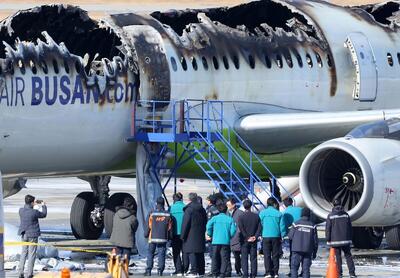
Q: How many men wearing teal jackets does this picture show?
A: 4